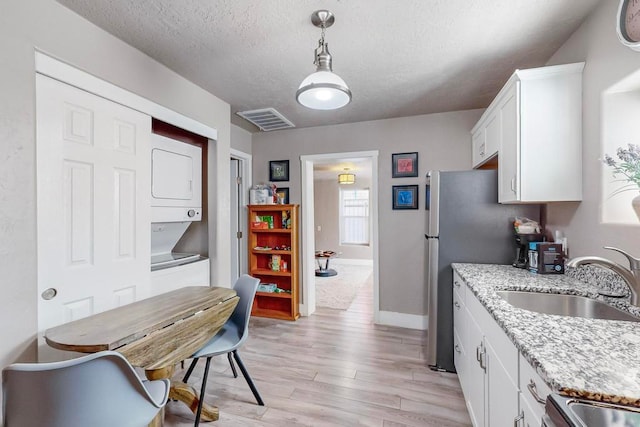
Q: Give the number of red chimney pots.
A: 0